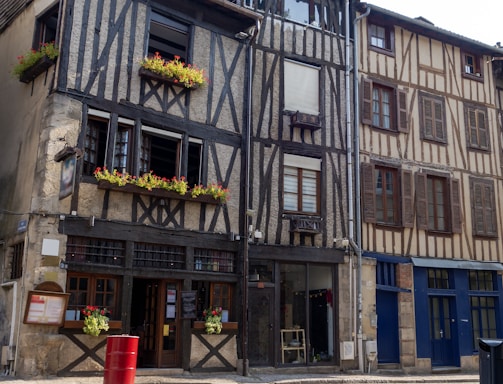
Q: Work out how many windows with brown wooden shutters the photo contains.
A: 6